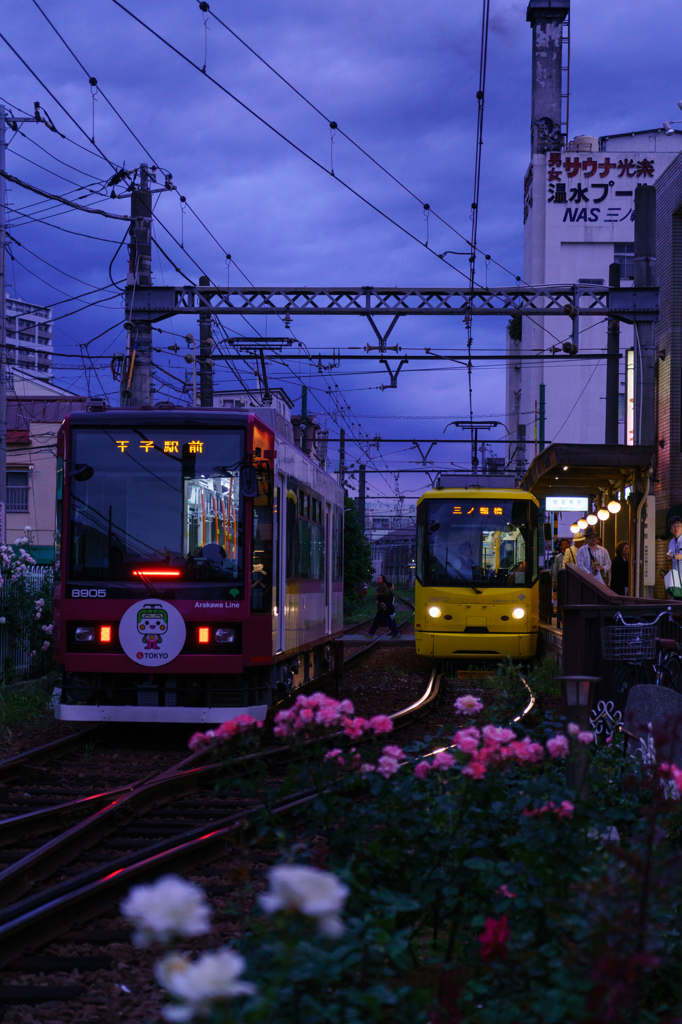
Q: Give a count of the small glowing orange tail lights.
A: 2